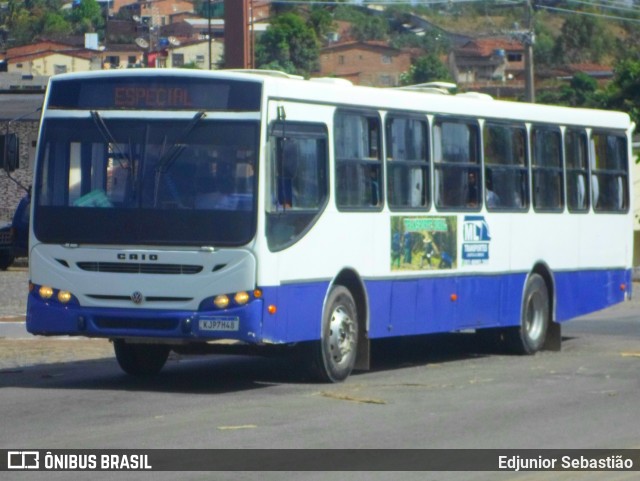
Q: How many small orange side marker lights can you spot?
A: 3